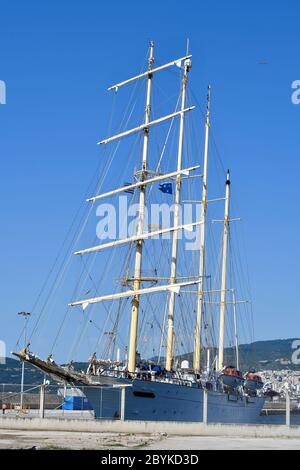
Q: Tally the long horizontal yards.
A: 5